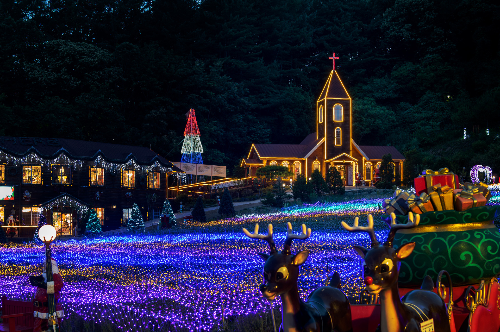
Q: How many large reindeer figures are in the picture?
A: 2